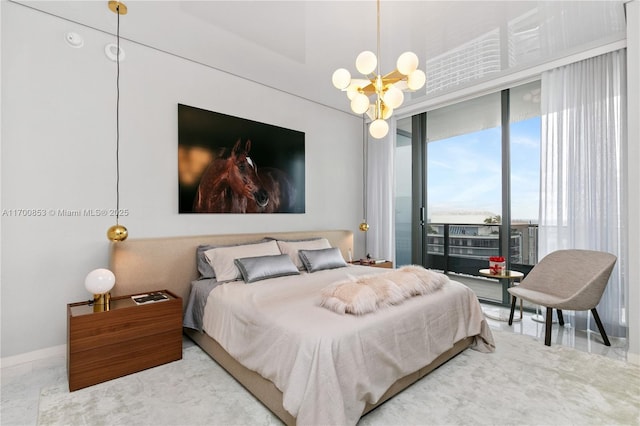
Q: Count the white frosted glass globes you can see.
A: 10